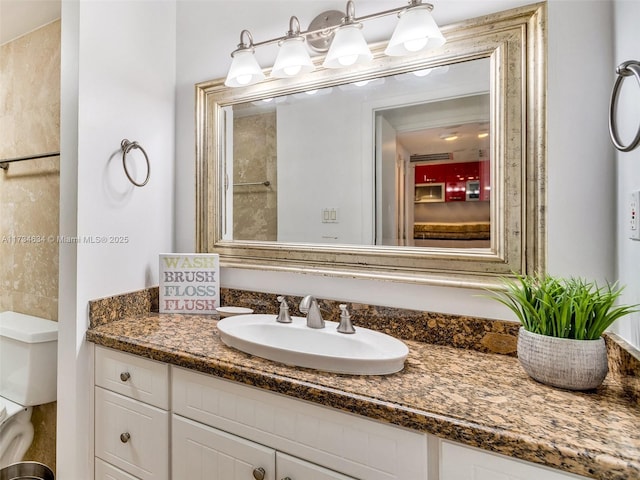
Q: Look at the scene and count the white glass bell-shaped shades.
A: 4